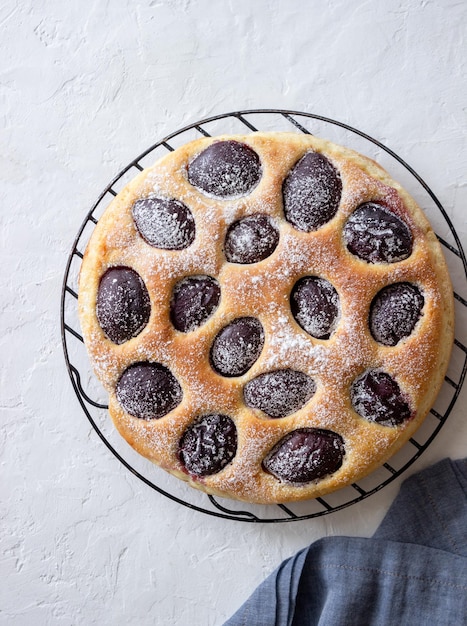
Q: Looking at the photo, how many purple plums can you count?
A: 15